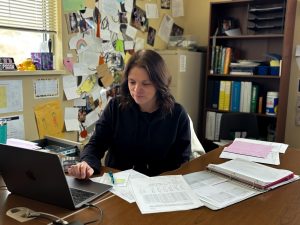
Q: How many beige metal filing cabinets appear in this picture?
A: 1